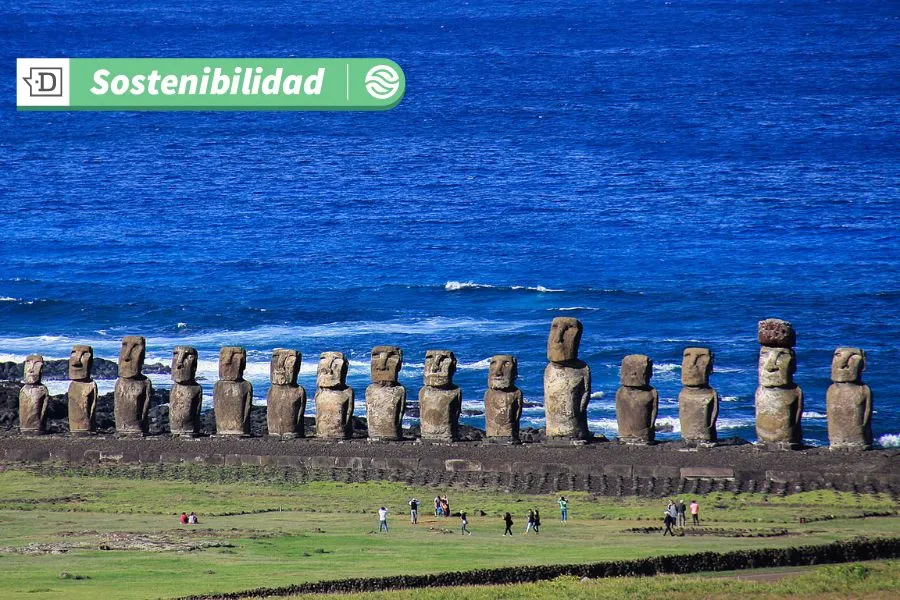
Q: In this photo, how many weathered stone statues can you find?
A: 15